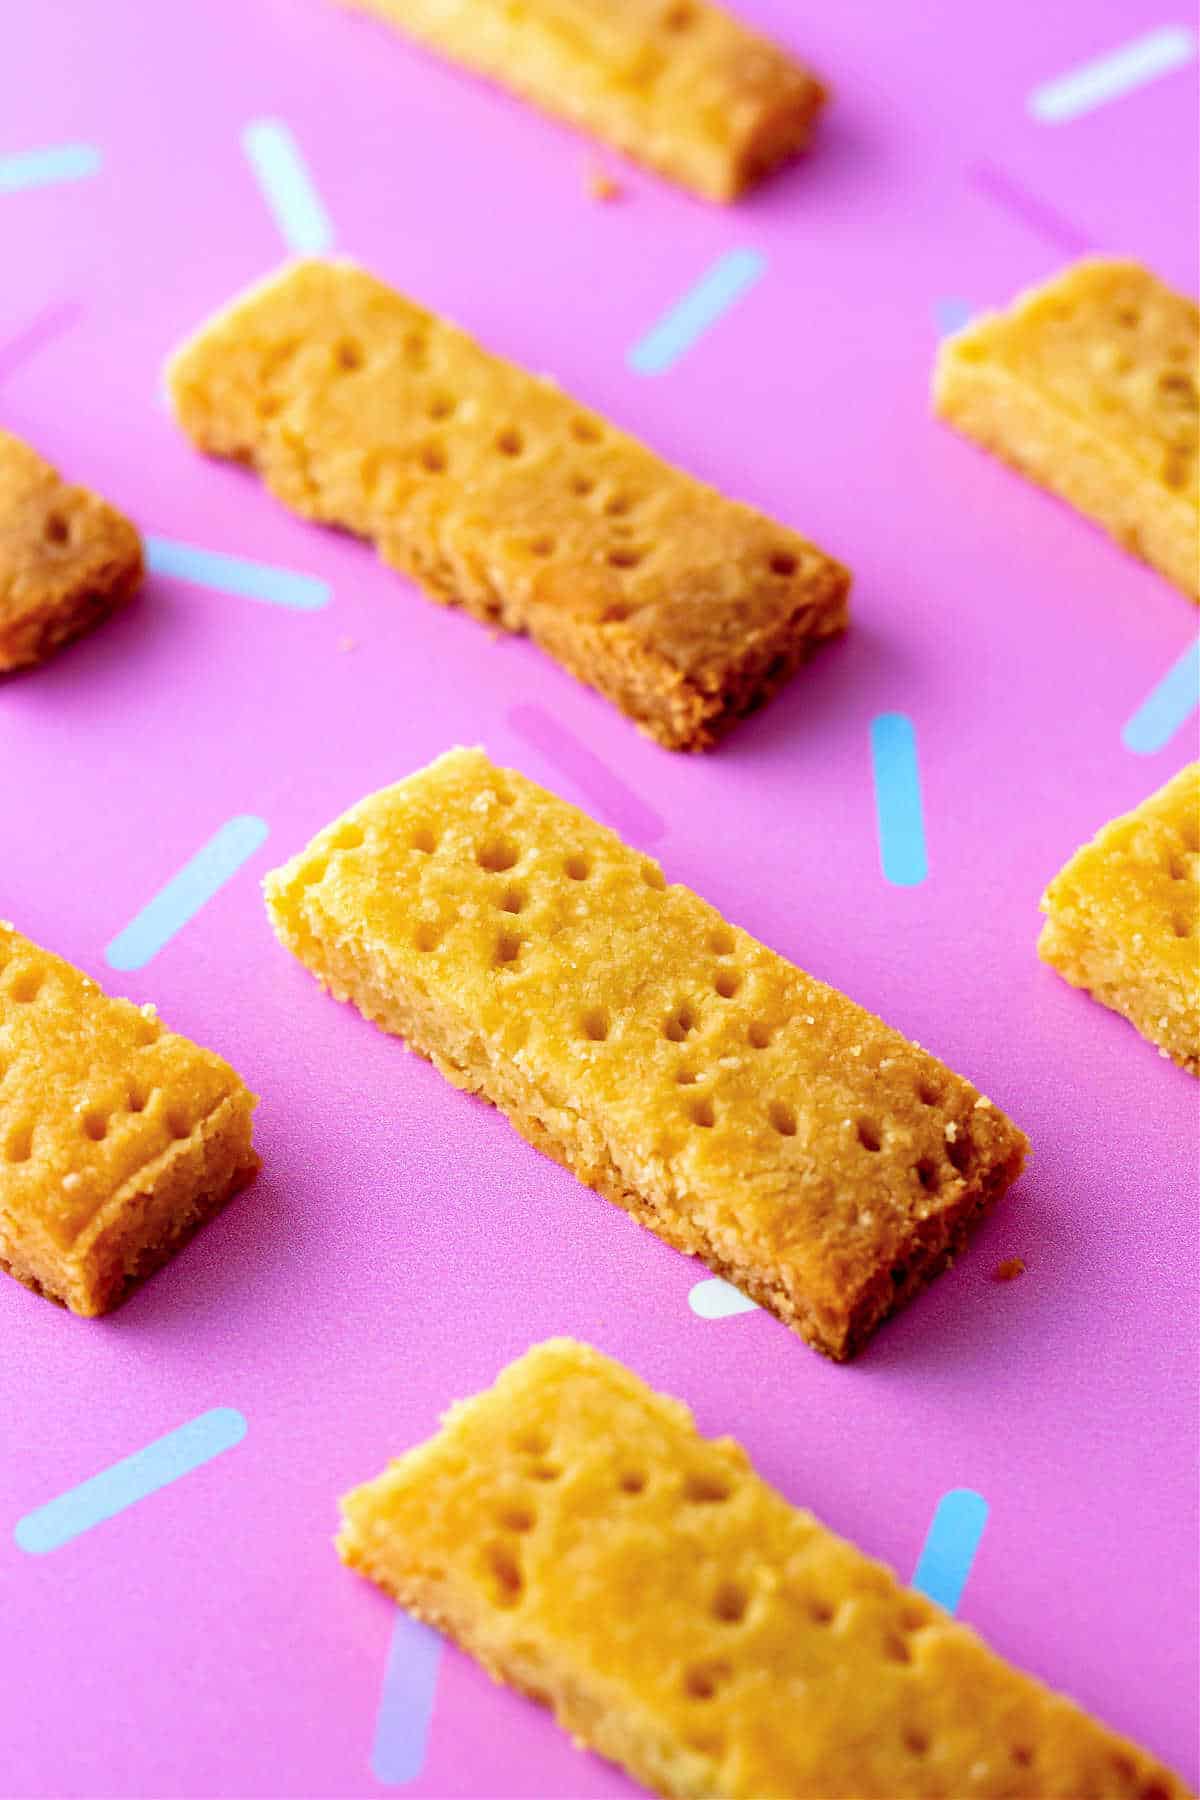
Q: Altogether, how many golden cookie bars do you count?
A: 8